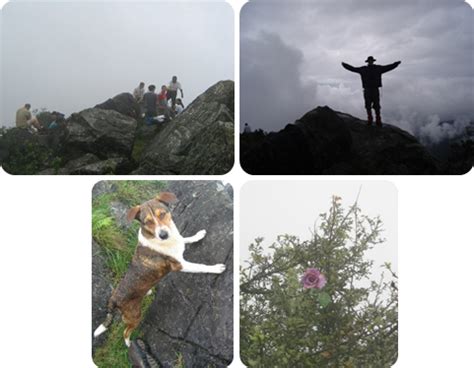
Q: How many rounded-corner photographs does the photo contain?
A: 4